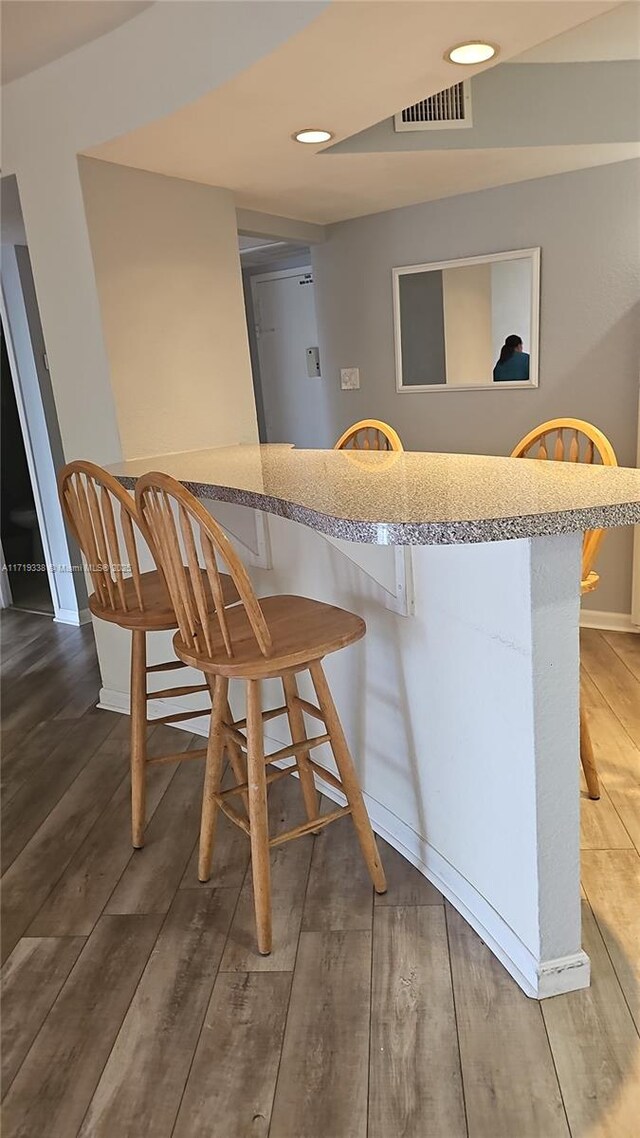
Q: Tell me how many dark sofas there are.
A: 0